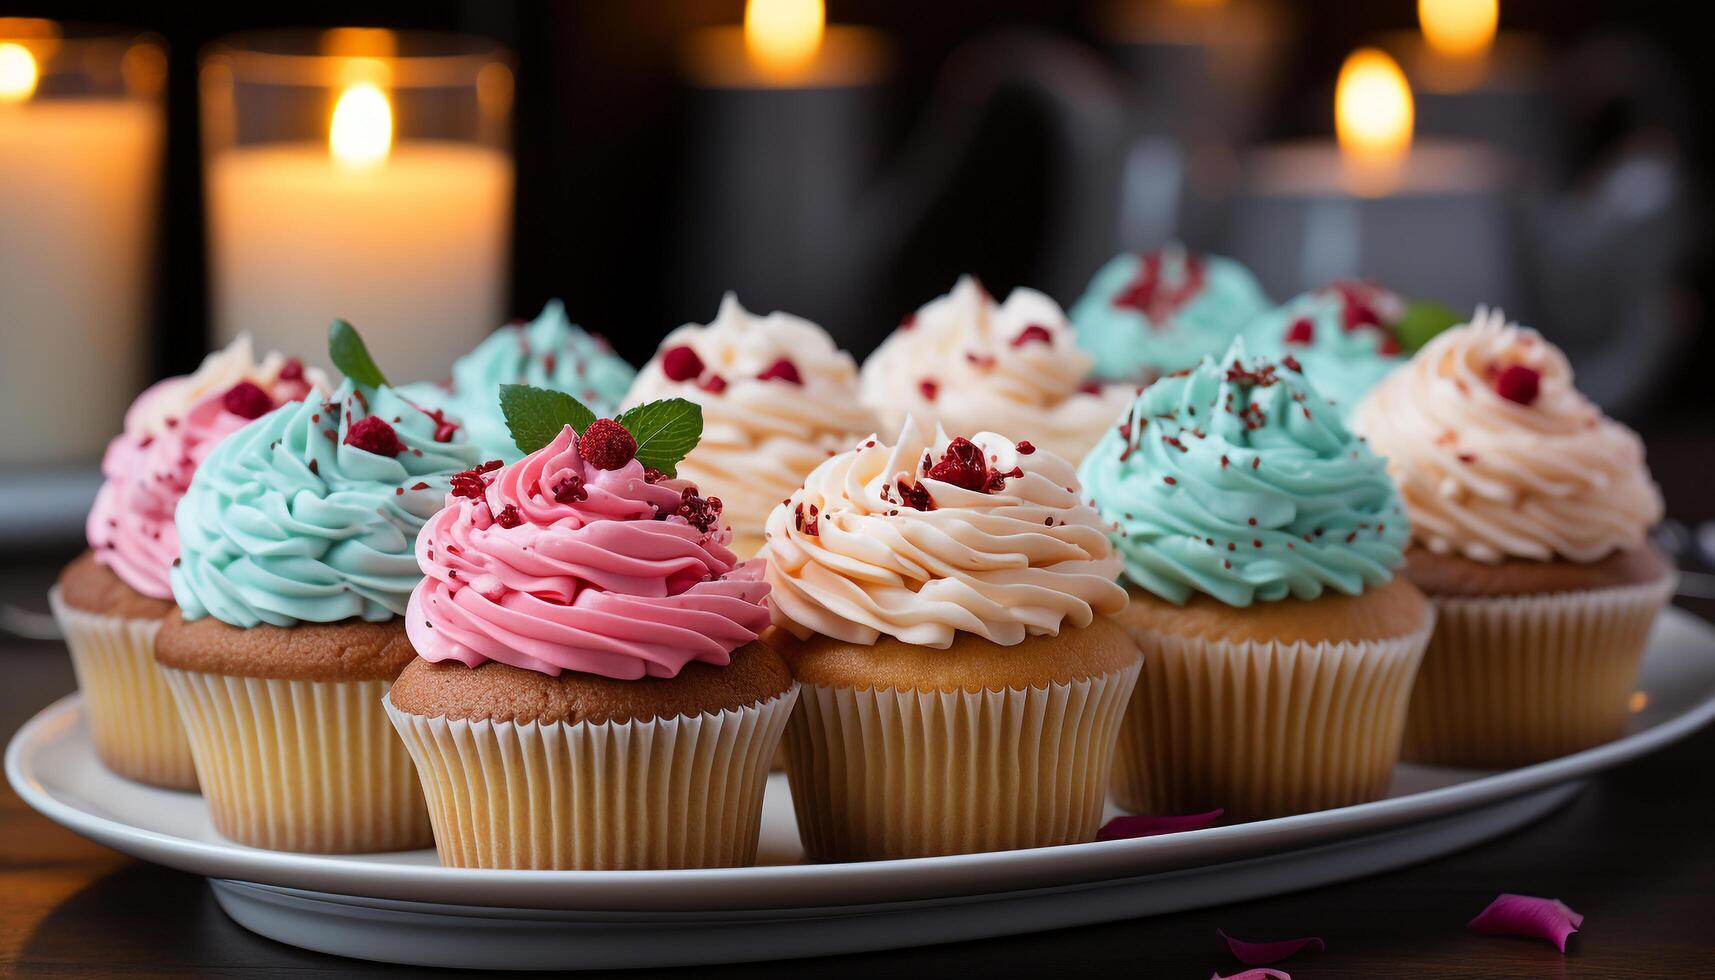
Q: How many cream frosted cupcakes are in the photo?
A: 4